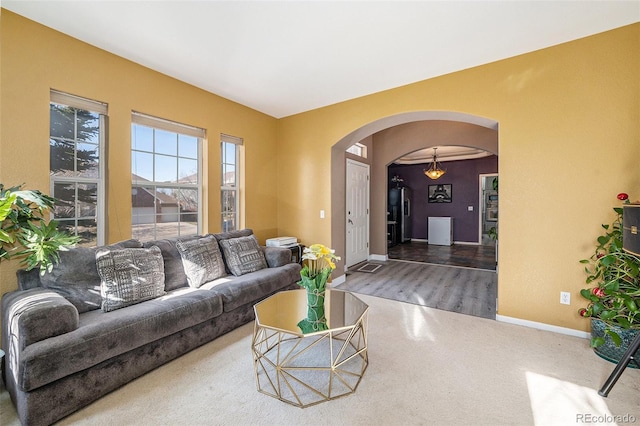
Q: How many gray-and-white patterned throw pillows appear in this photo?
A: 3